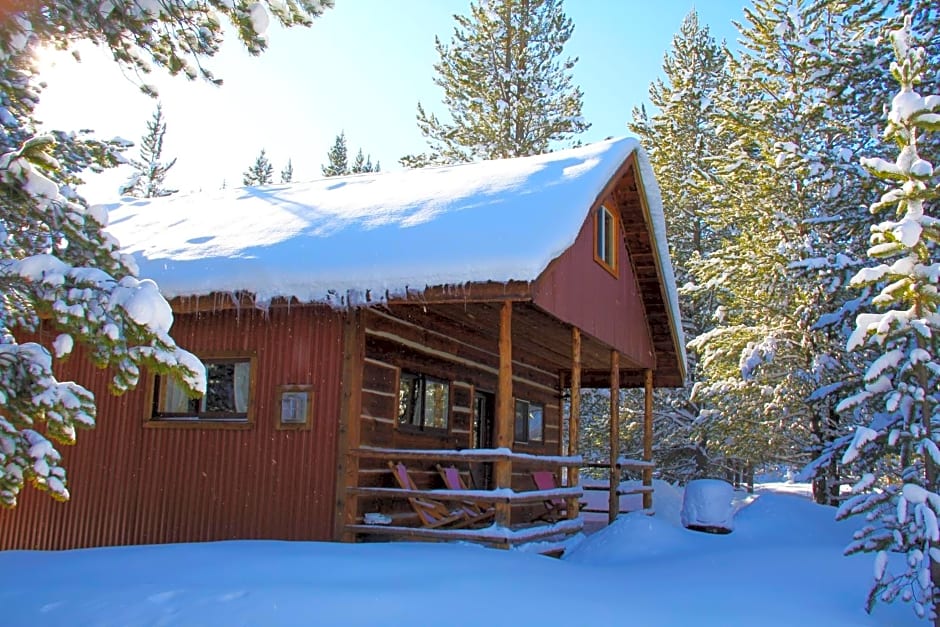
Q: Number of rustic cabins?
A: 1